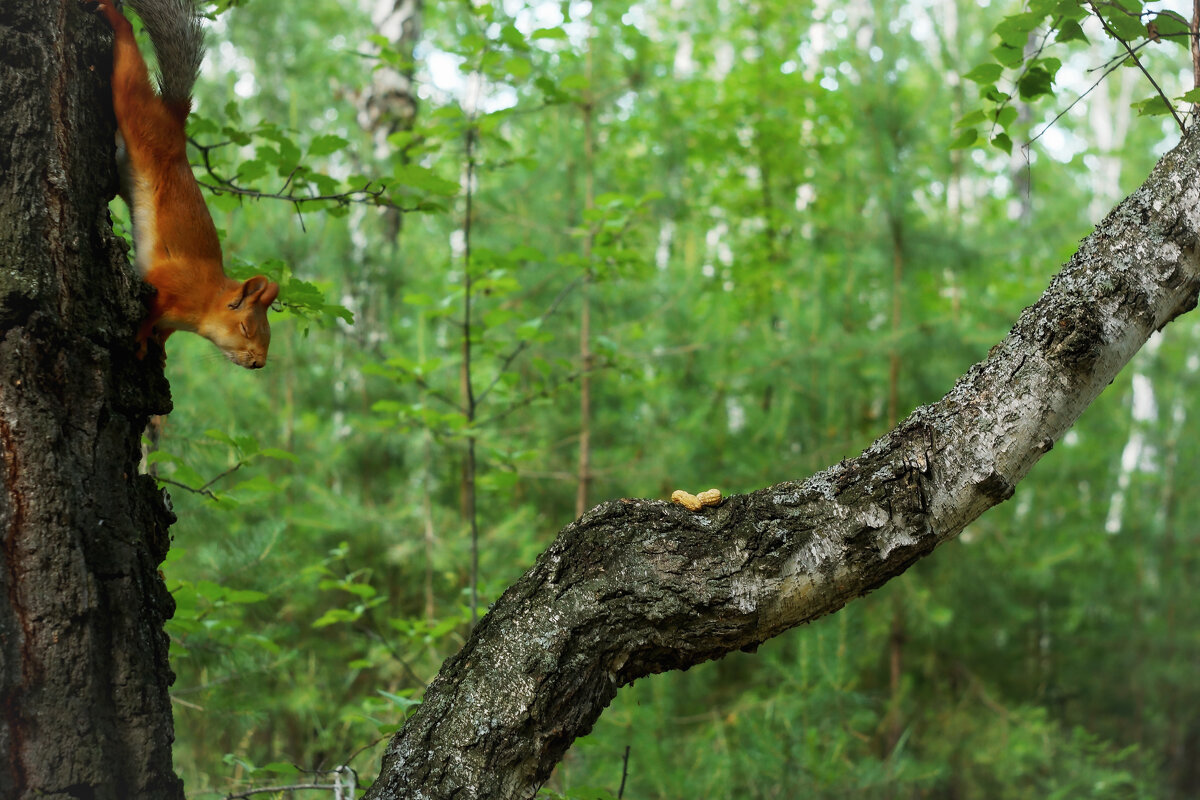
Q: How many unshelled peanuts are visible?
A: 2